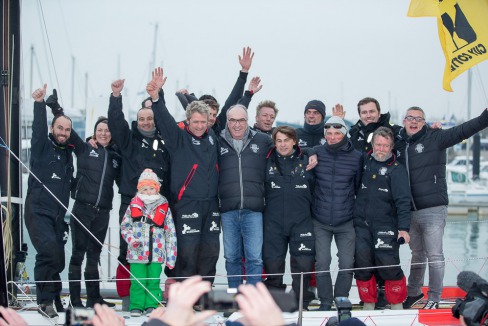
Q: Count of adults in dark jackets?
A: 13